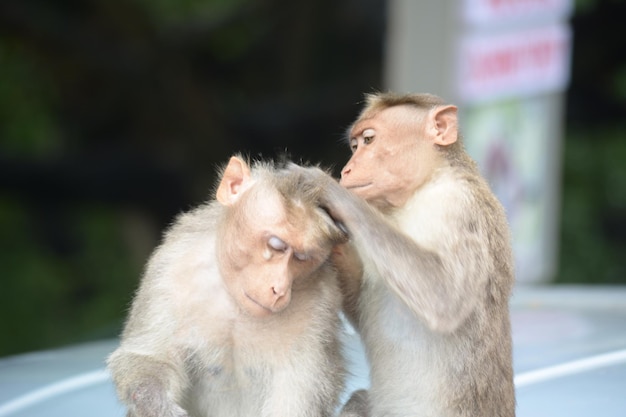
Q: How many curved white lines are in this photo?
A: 2